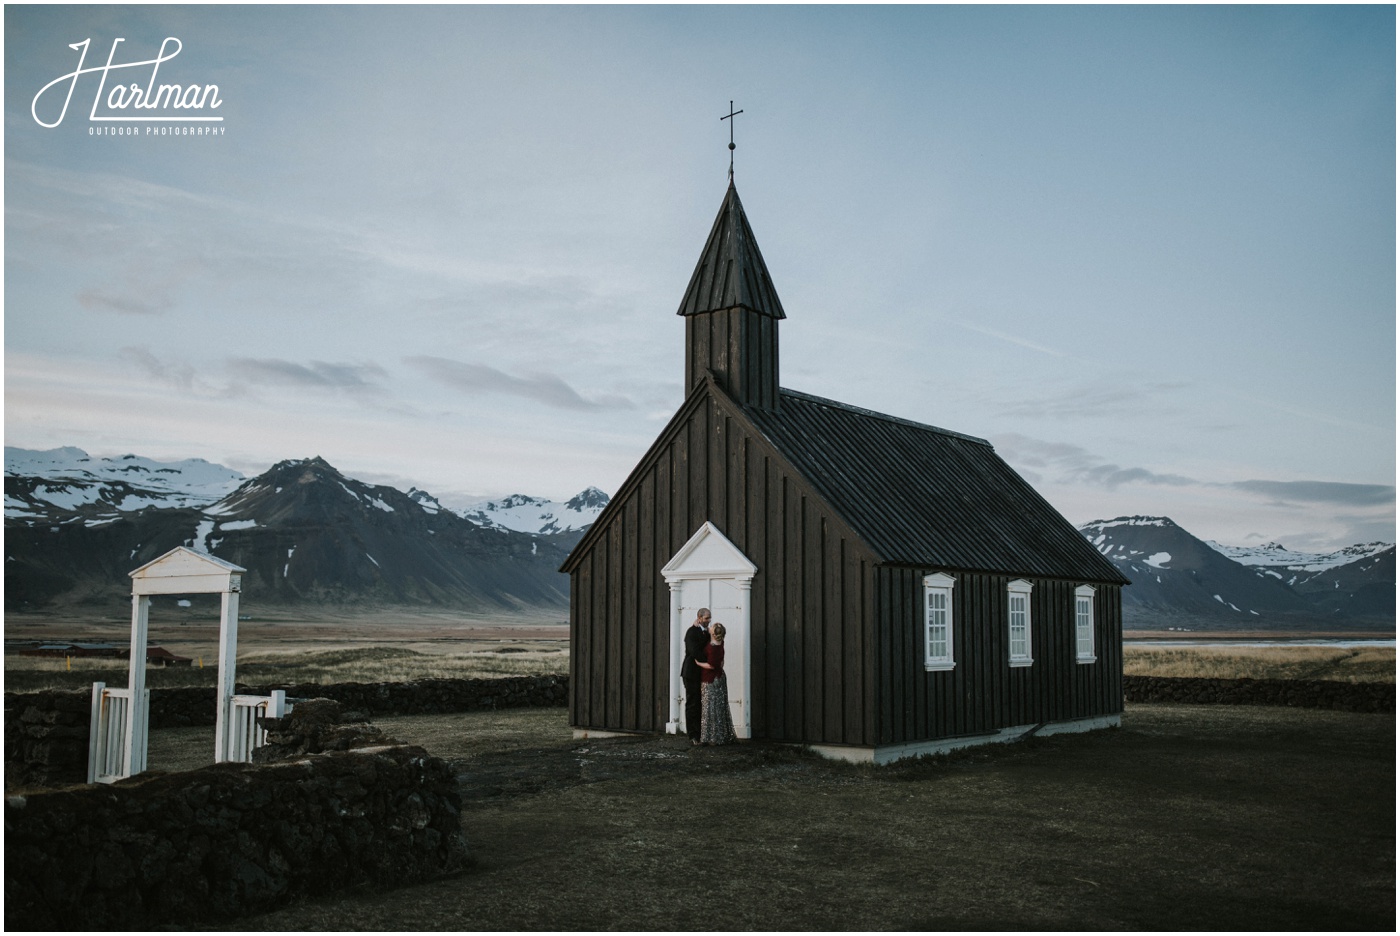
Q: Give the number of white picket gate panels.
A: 2